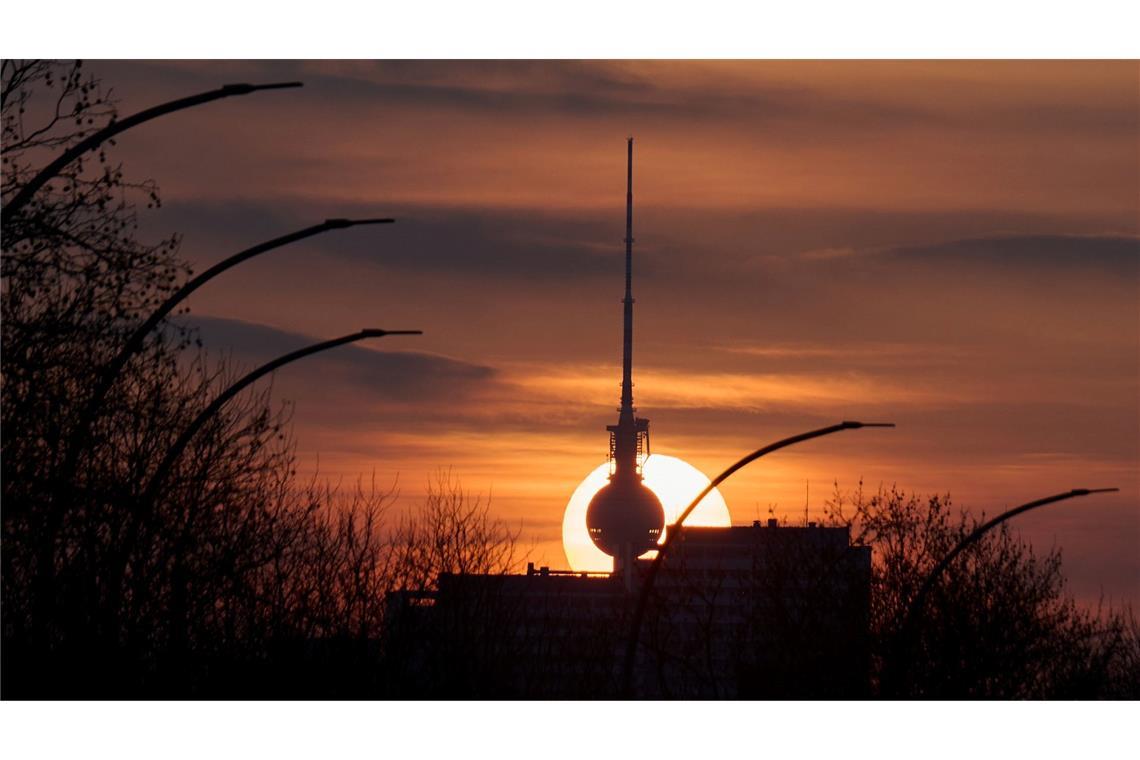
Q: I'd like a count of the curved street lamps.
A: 5